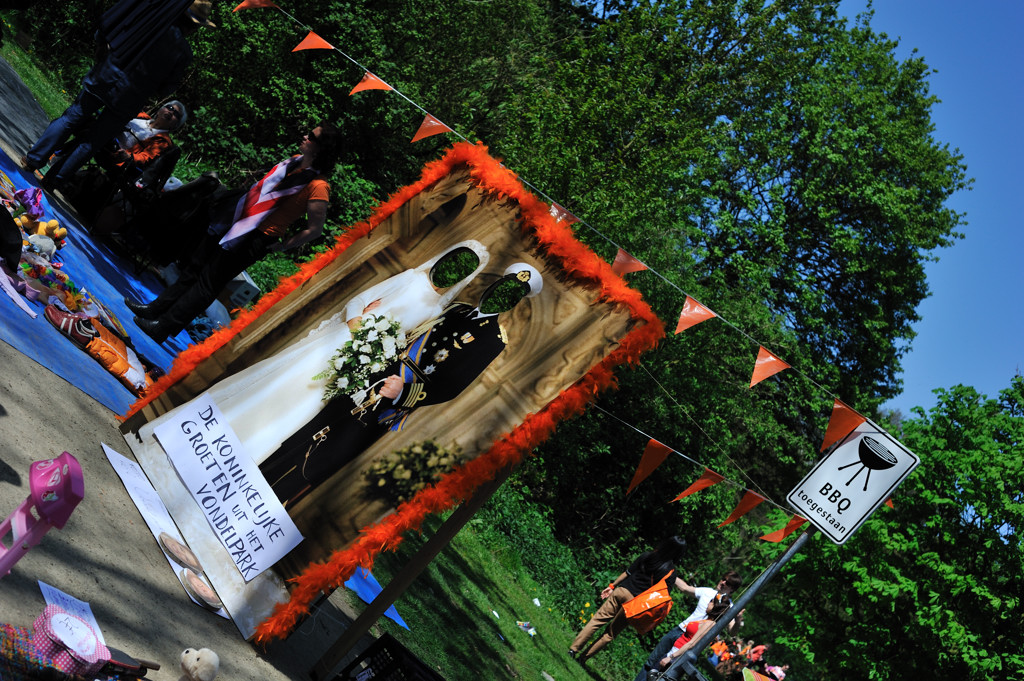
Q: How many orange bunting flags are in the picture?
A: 14